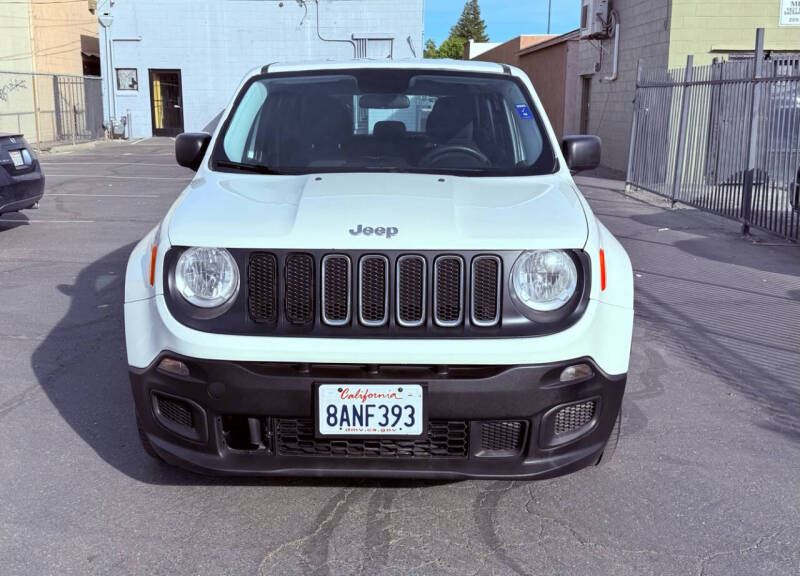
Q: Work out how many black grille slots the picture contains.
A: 7